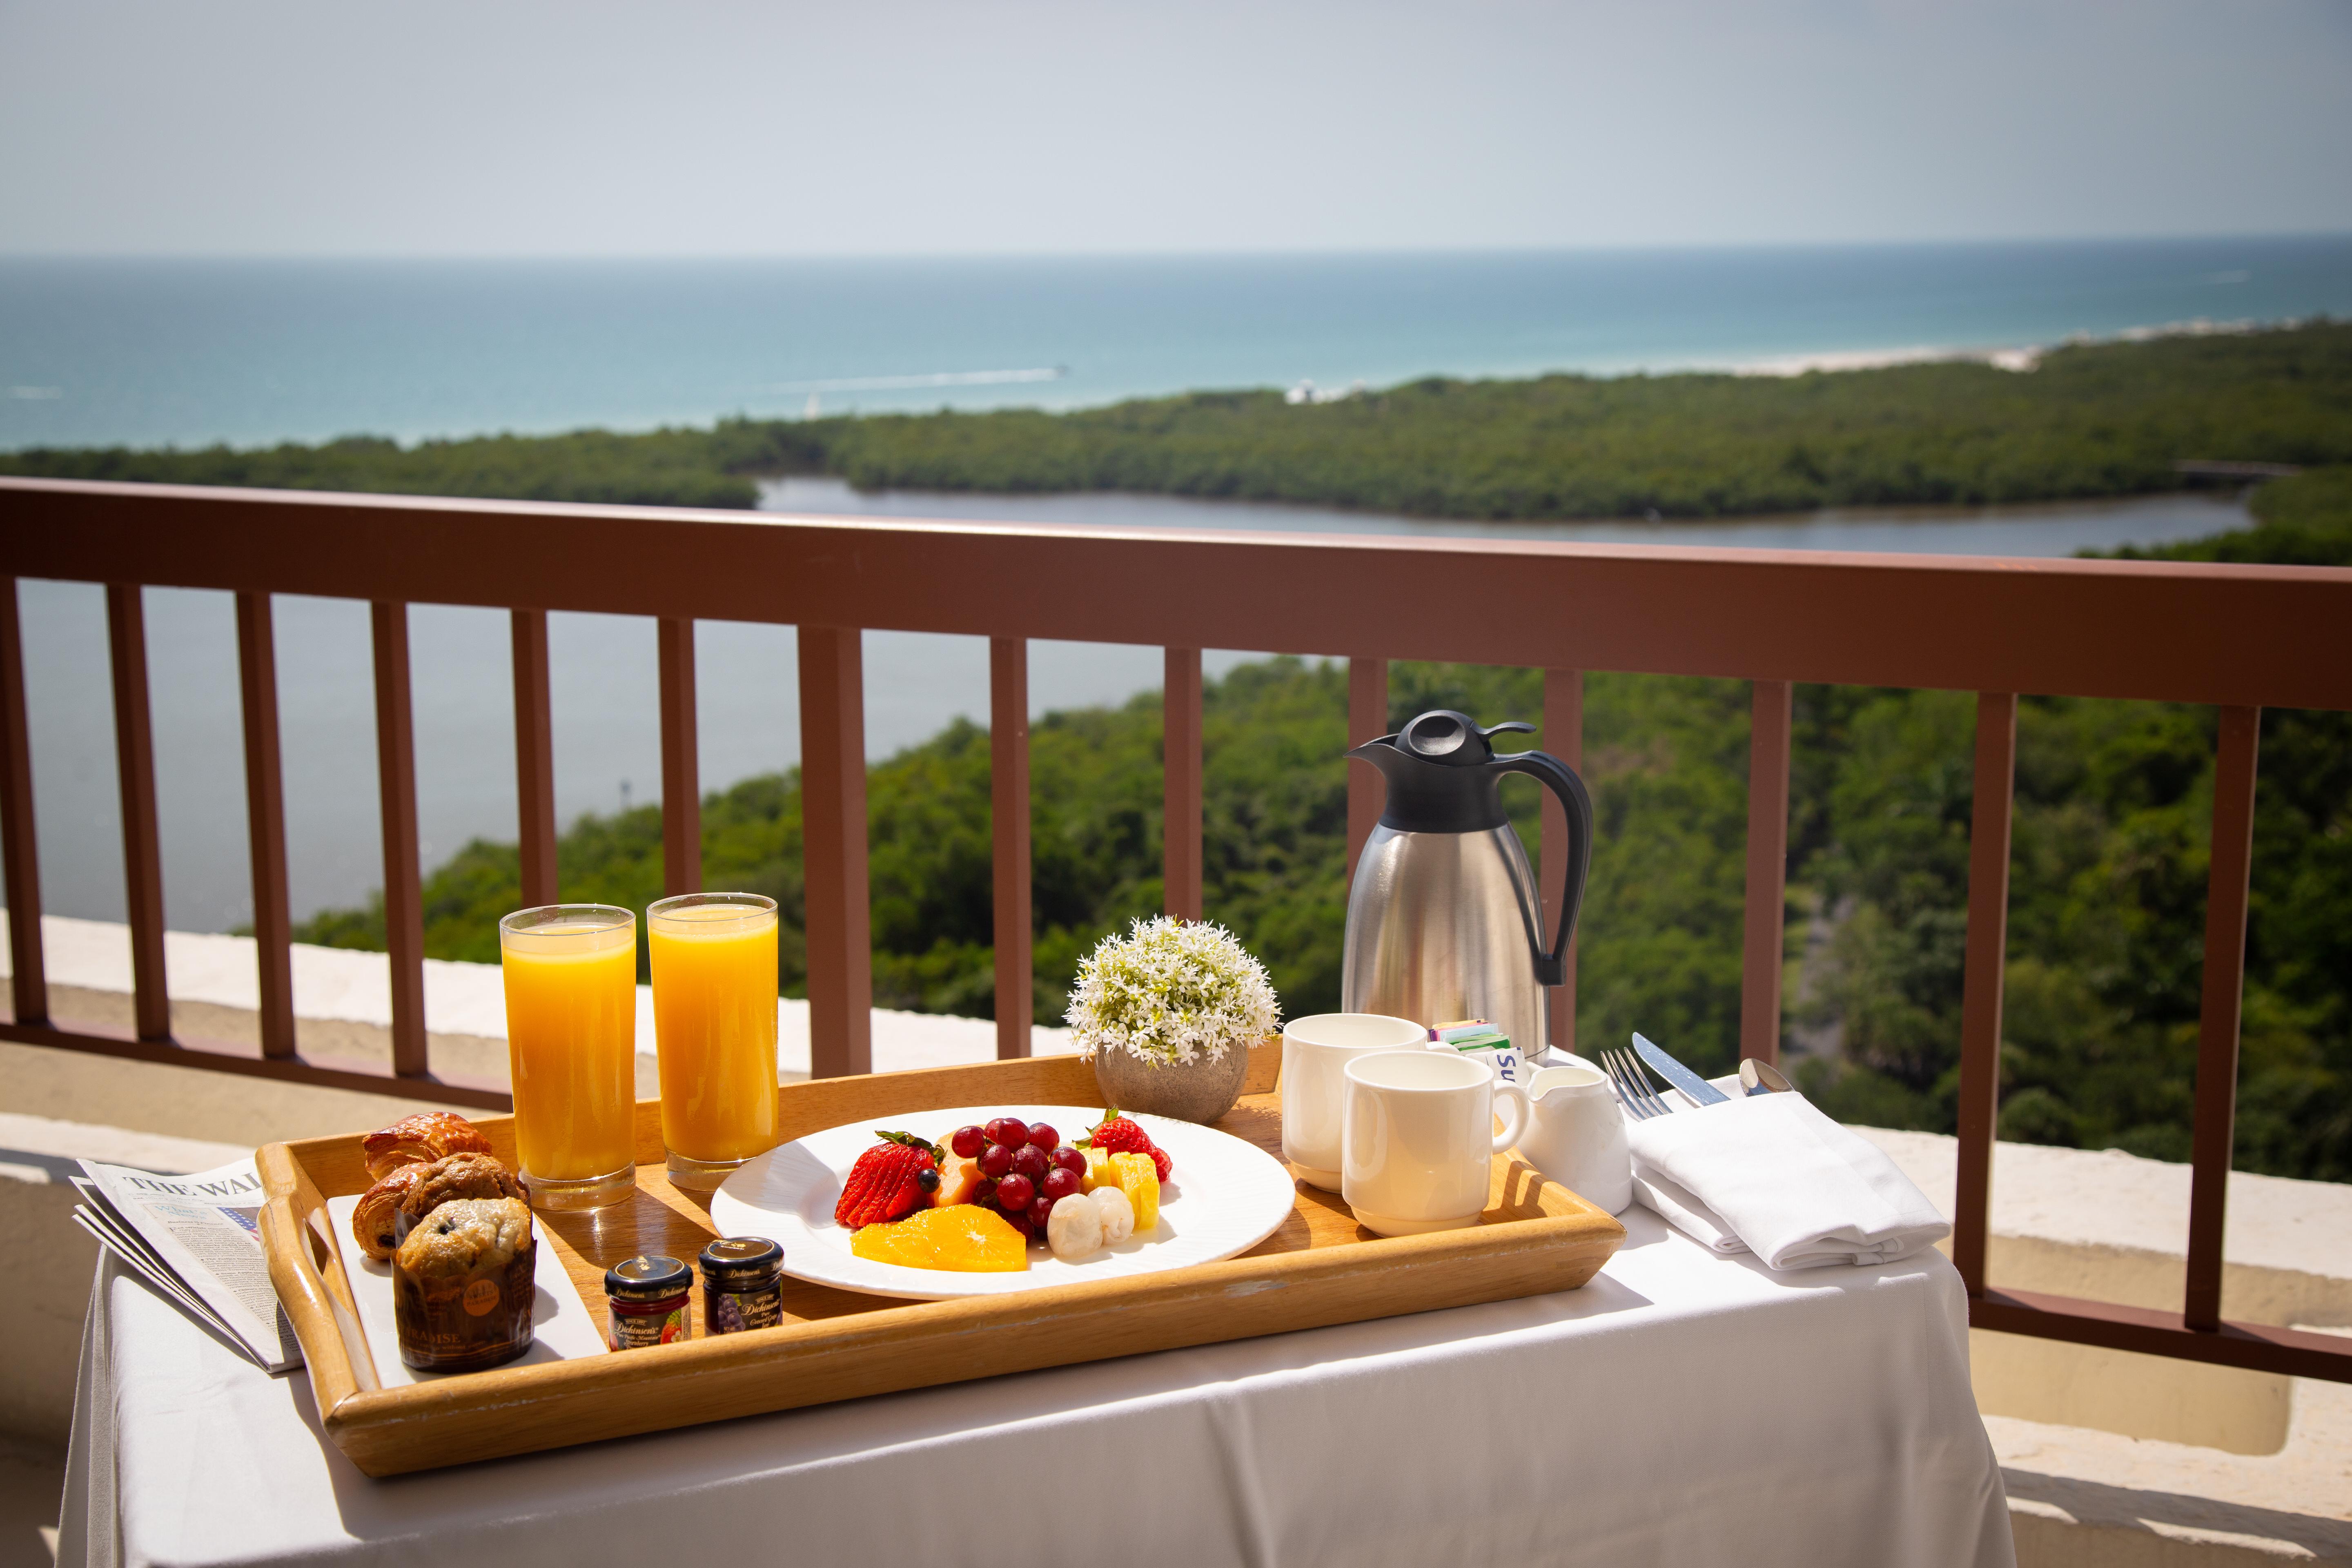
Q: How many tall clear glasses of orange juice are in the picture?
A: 2